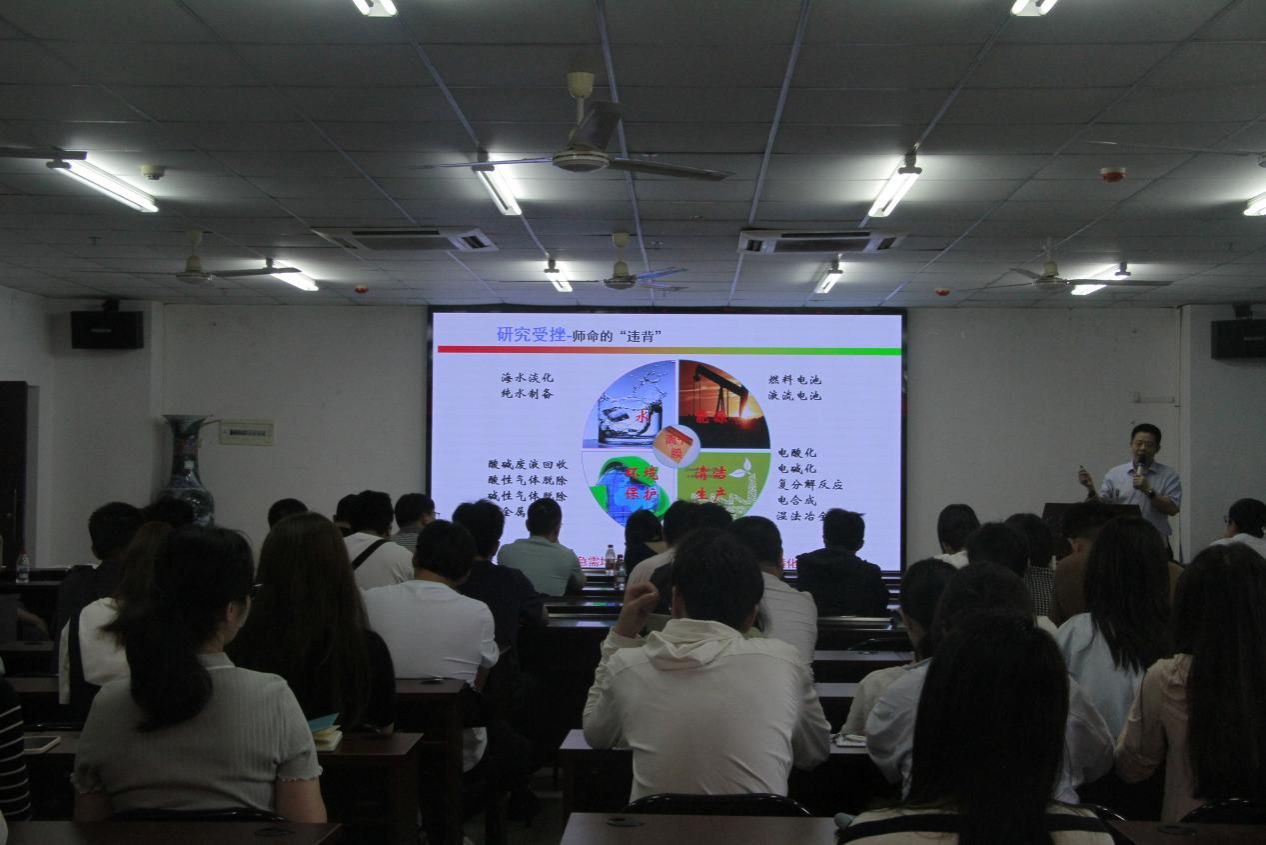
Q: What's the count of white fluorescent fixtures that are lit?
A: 10